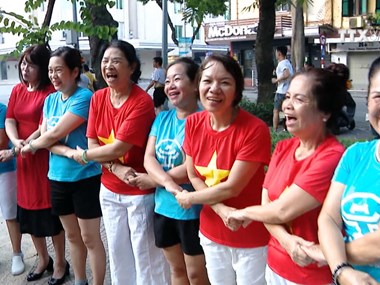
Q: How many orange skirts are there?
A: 0